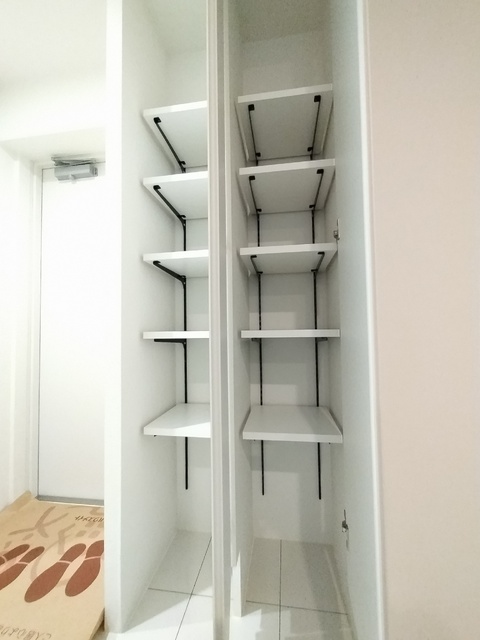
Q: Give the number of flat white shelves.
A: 10